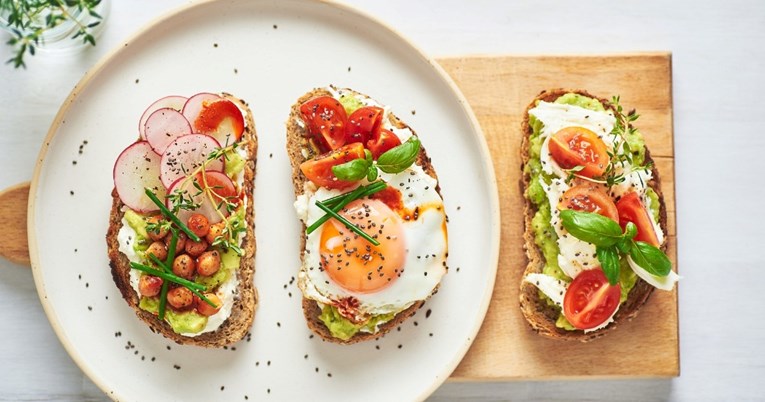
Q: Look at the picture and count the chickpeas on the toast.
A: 11